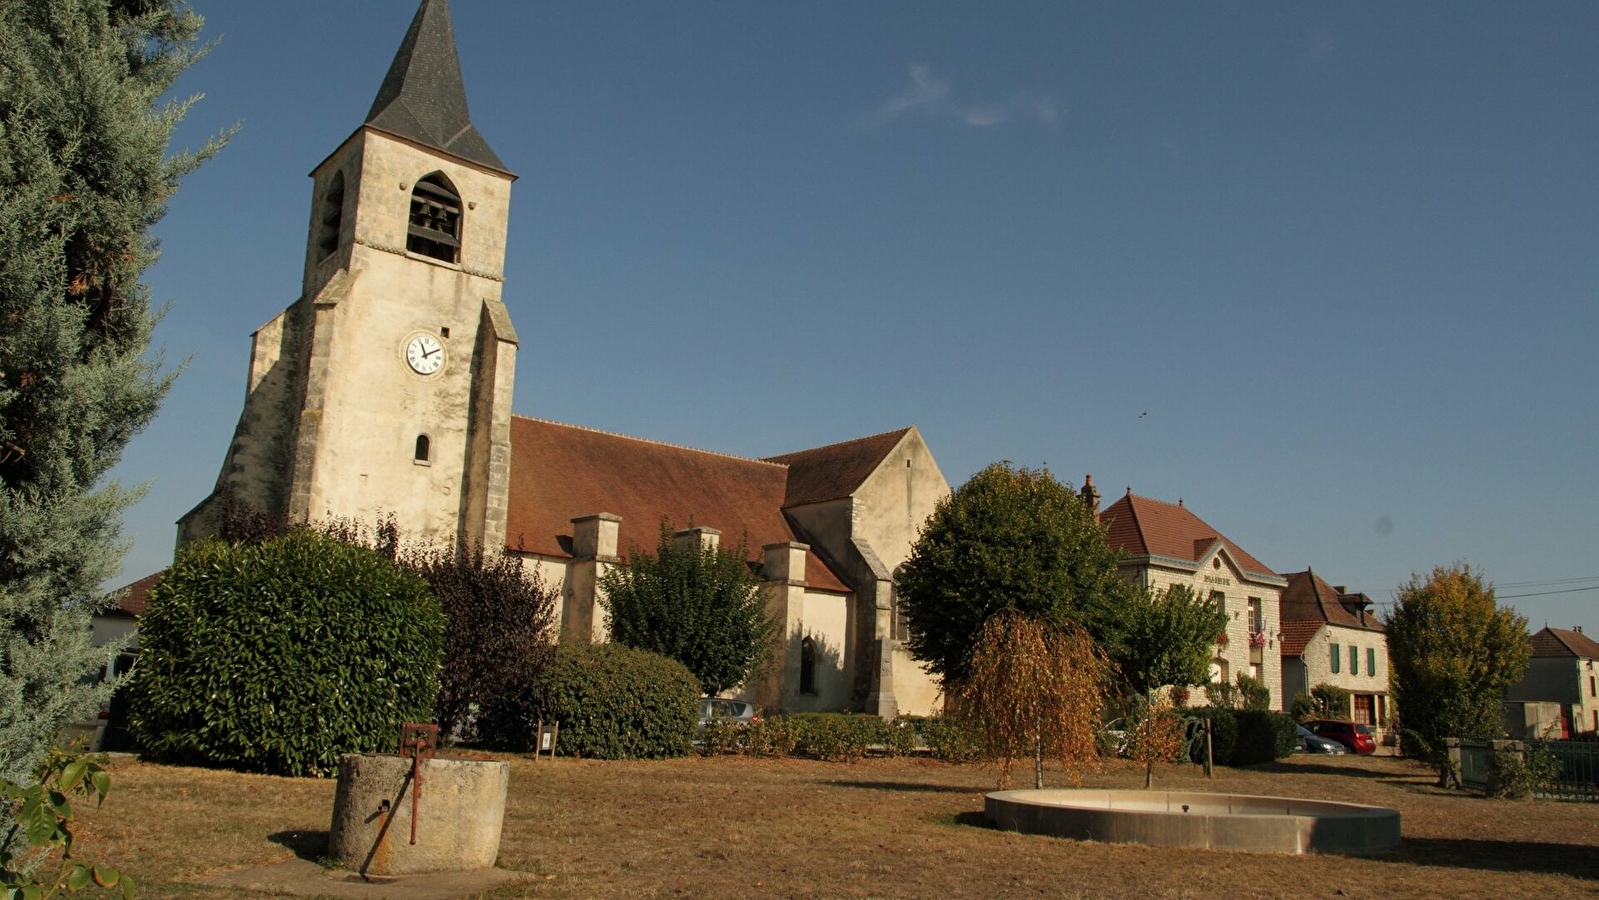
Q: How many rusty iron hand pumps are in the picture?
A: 1